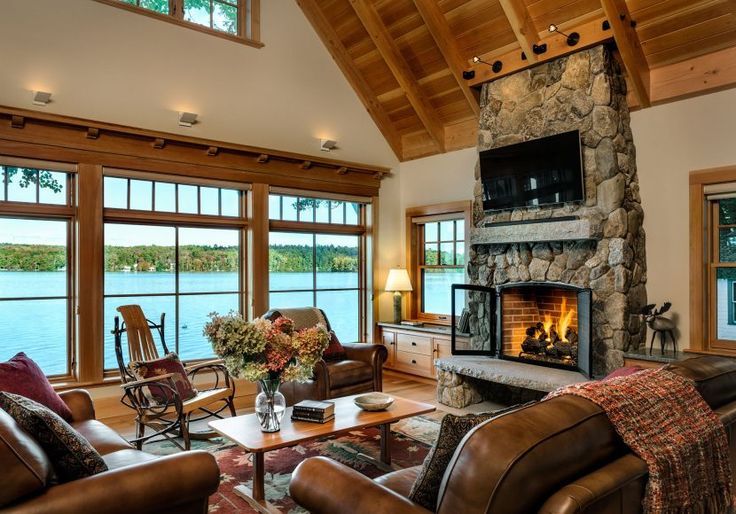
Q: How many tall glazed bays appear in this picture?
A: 3